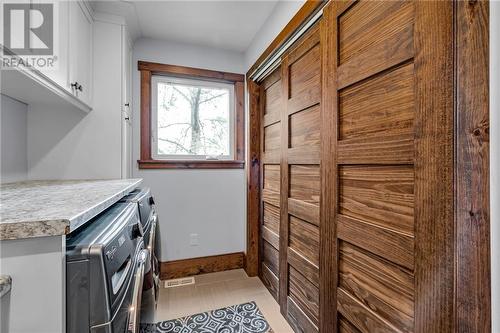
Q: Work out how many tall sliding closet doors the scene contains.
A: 3